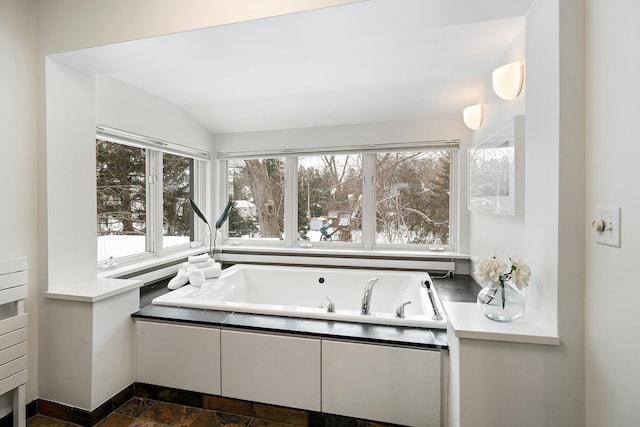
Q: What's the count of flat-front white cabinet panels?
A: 3